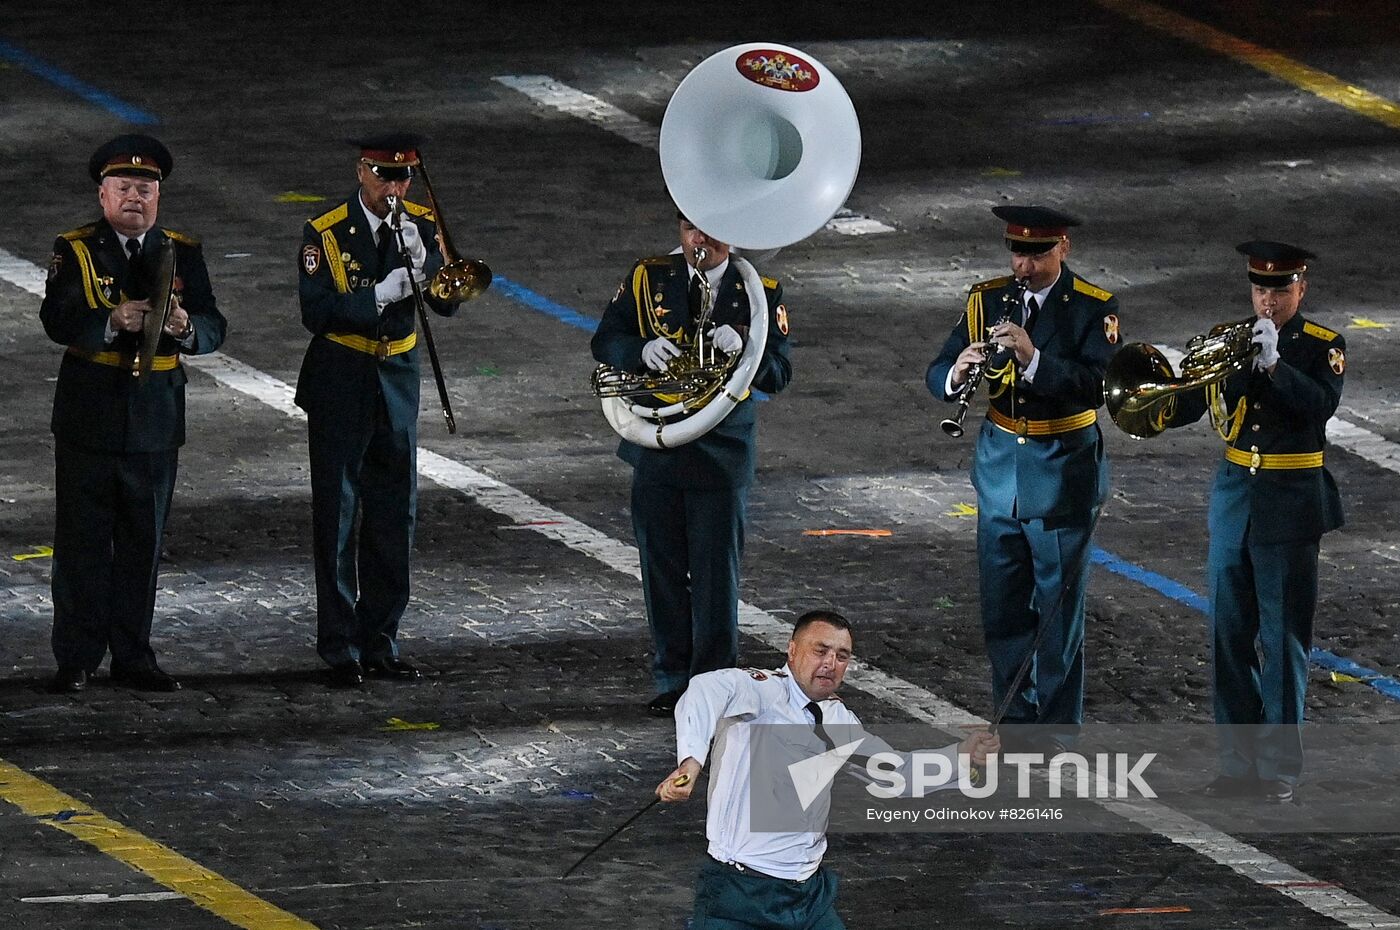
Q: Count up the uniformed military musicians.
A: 5